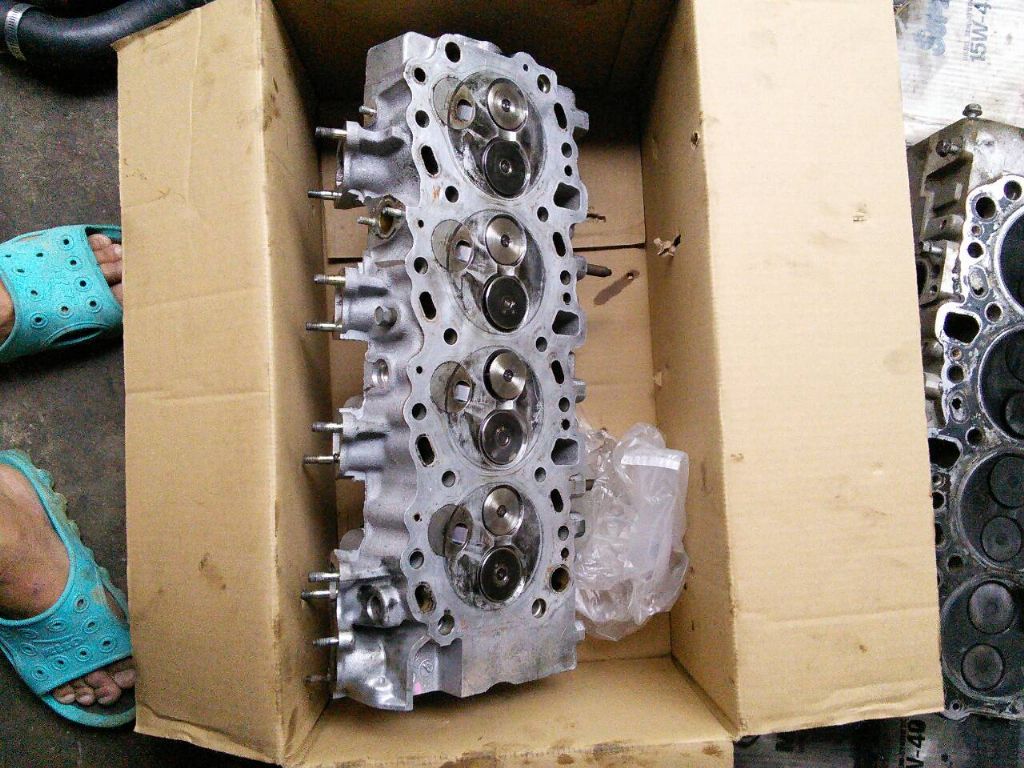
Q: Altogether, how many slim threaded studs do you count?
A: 13